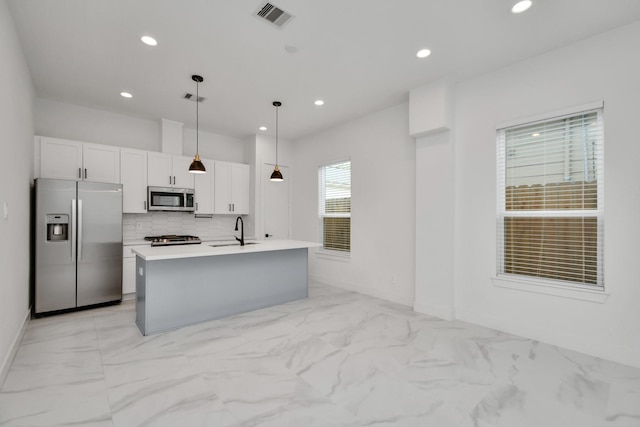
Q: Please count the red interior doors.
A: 0